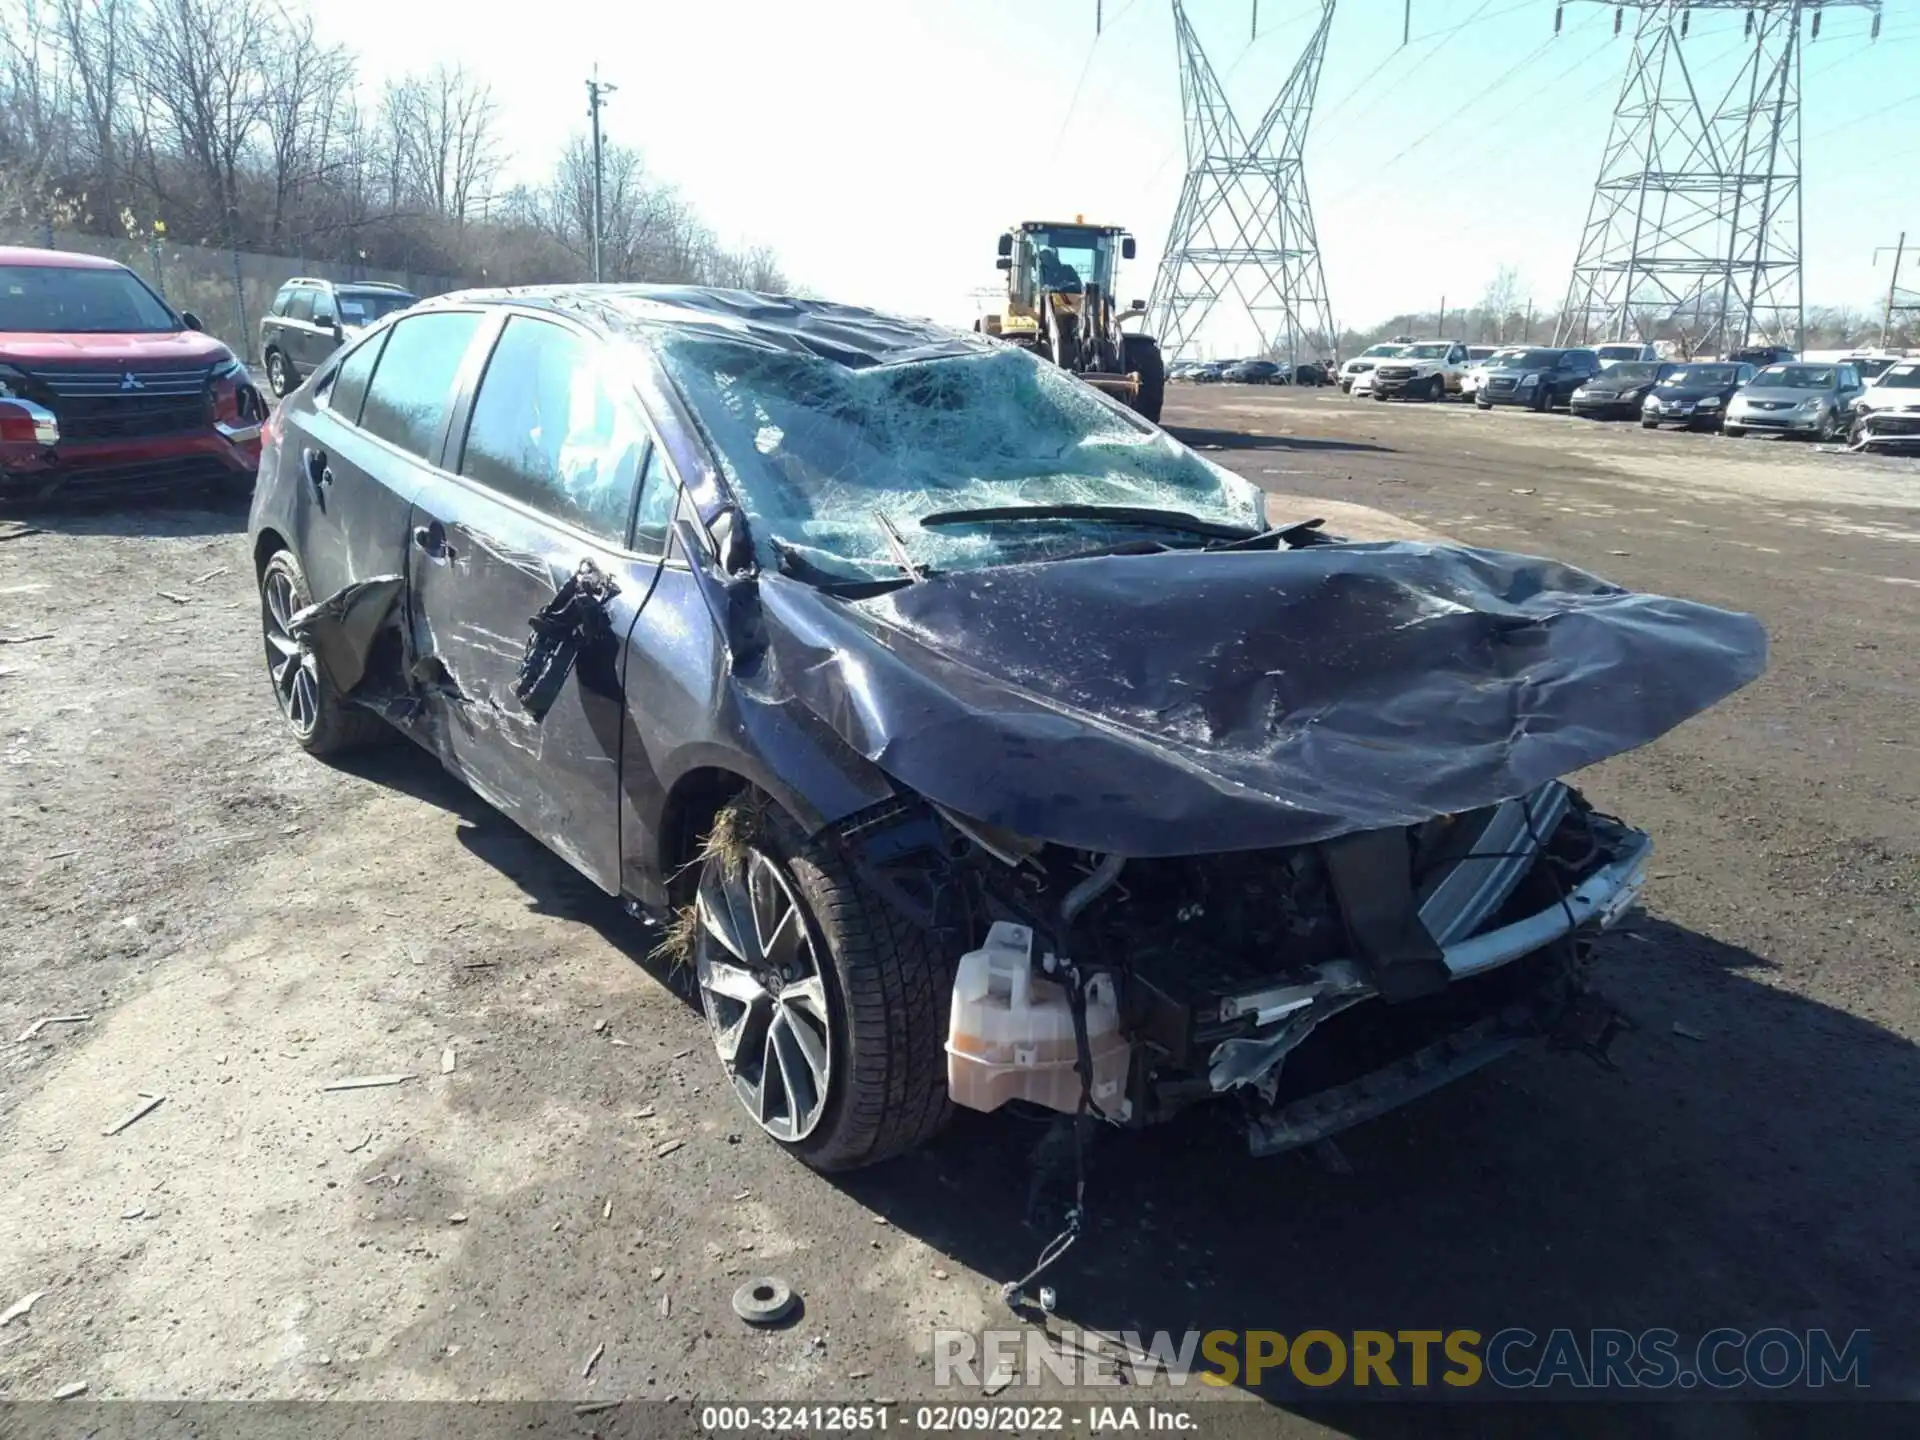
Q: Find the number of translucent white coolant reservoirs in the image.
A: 1